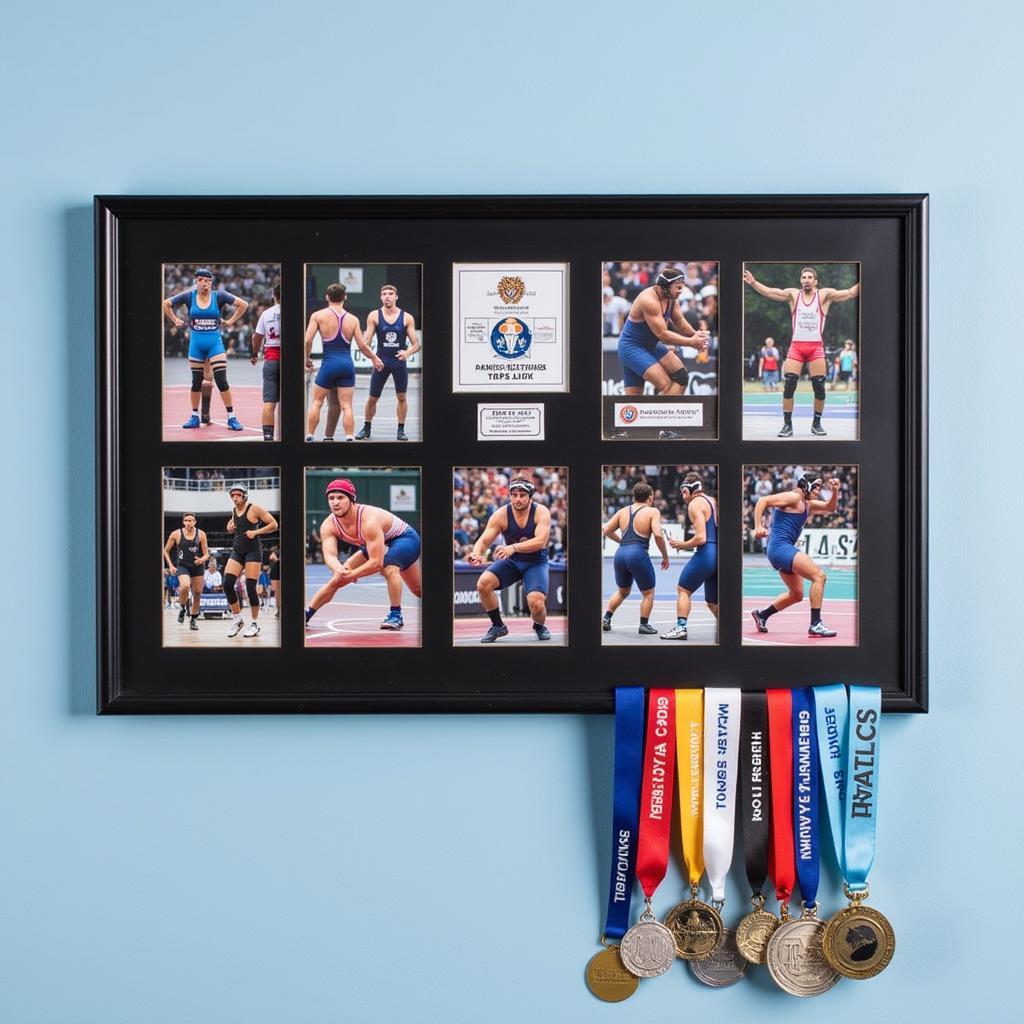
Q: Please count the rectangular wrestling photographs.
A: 9